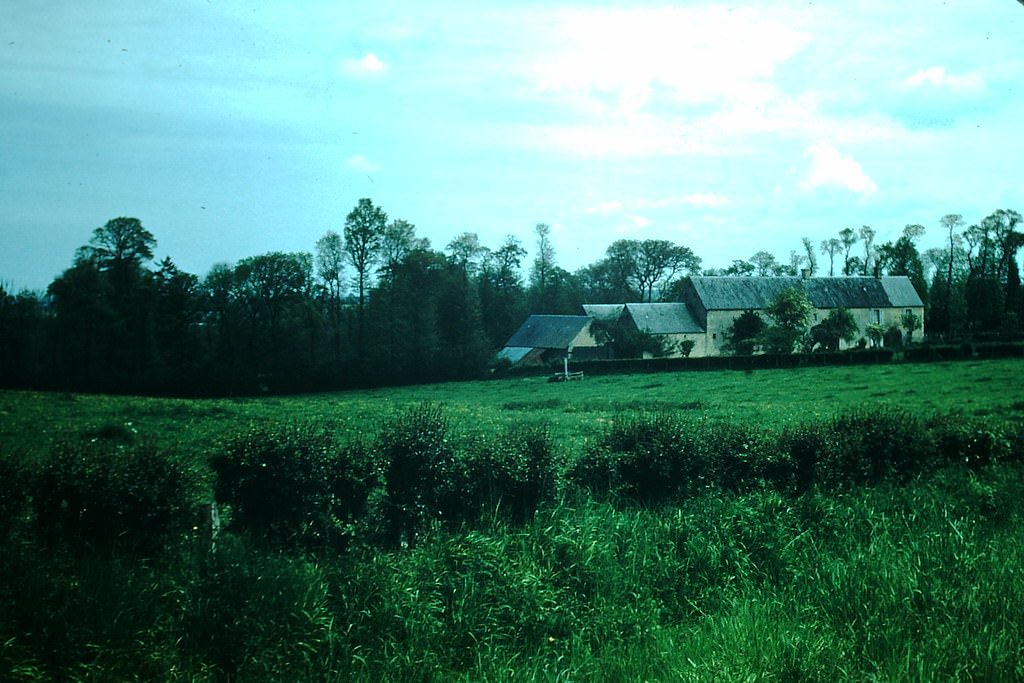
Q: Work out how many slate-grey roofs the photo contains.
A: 4